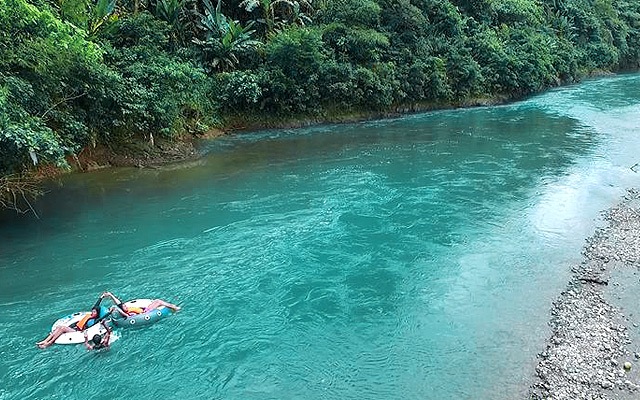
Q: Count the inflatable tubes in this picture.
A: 2